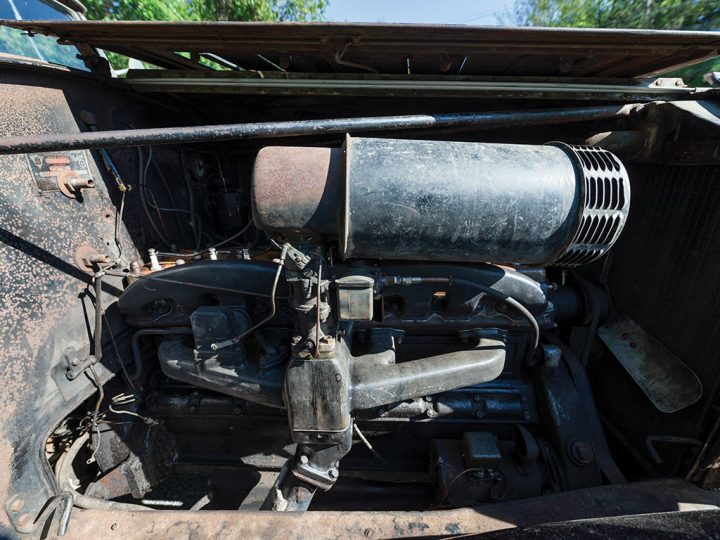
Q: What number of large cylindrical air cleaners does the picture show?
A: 1